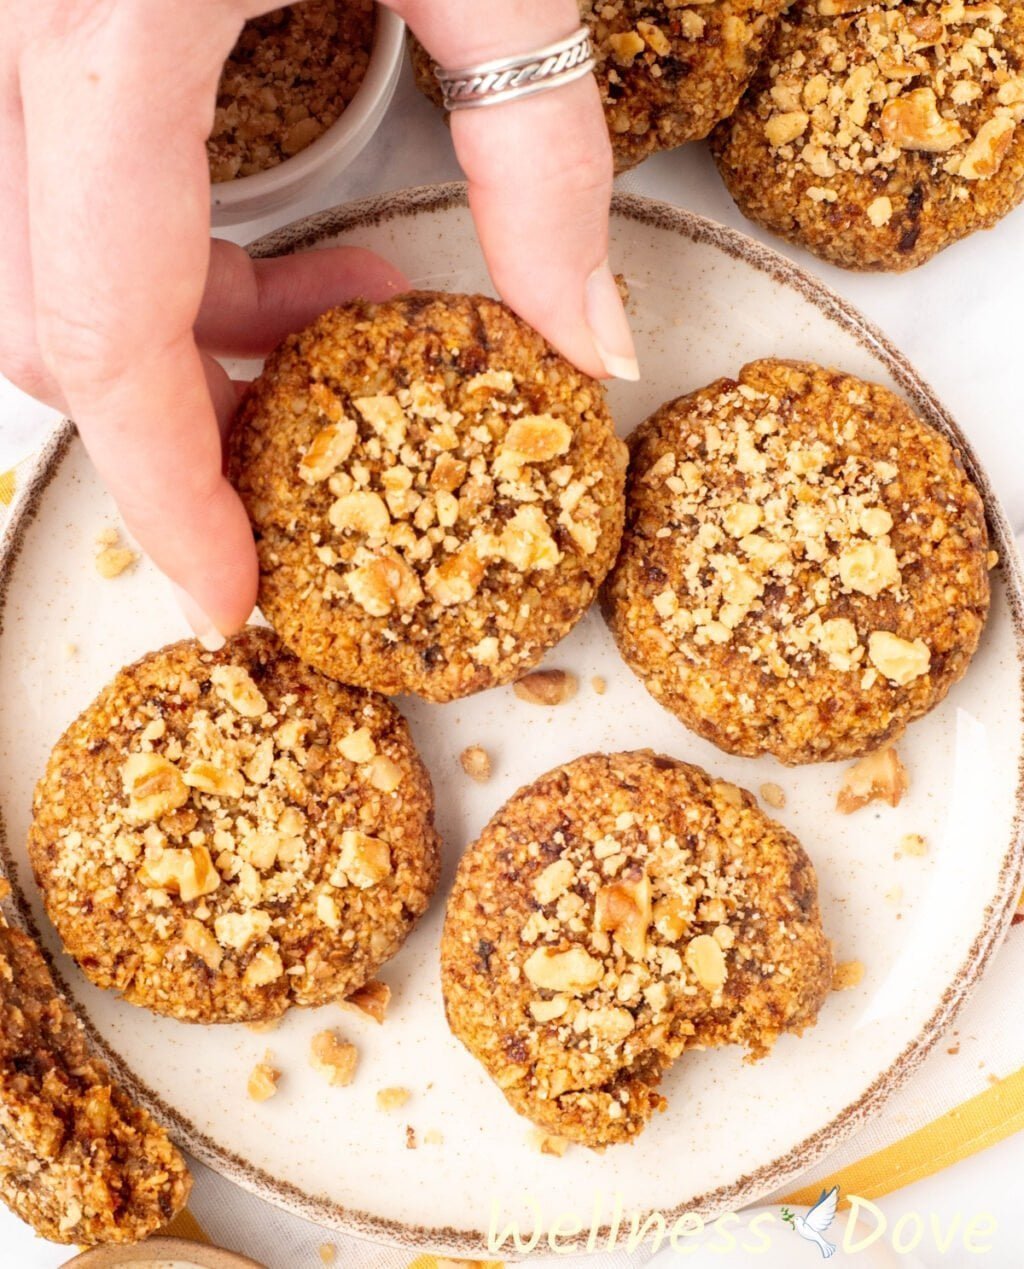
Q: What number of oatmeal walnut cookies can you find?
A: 7